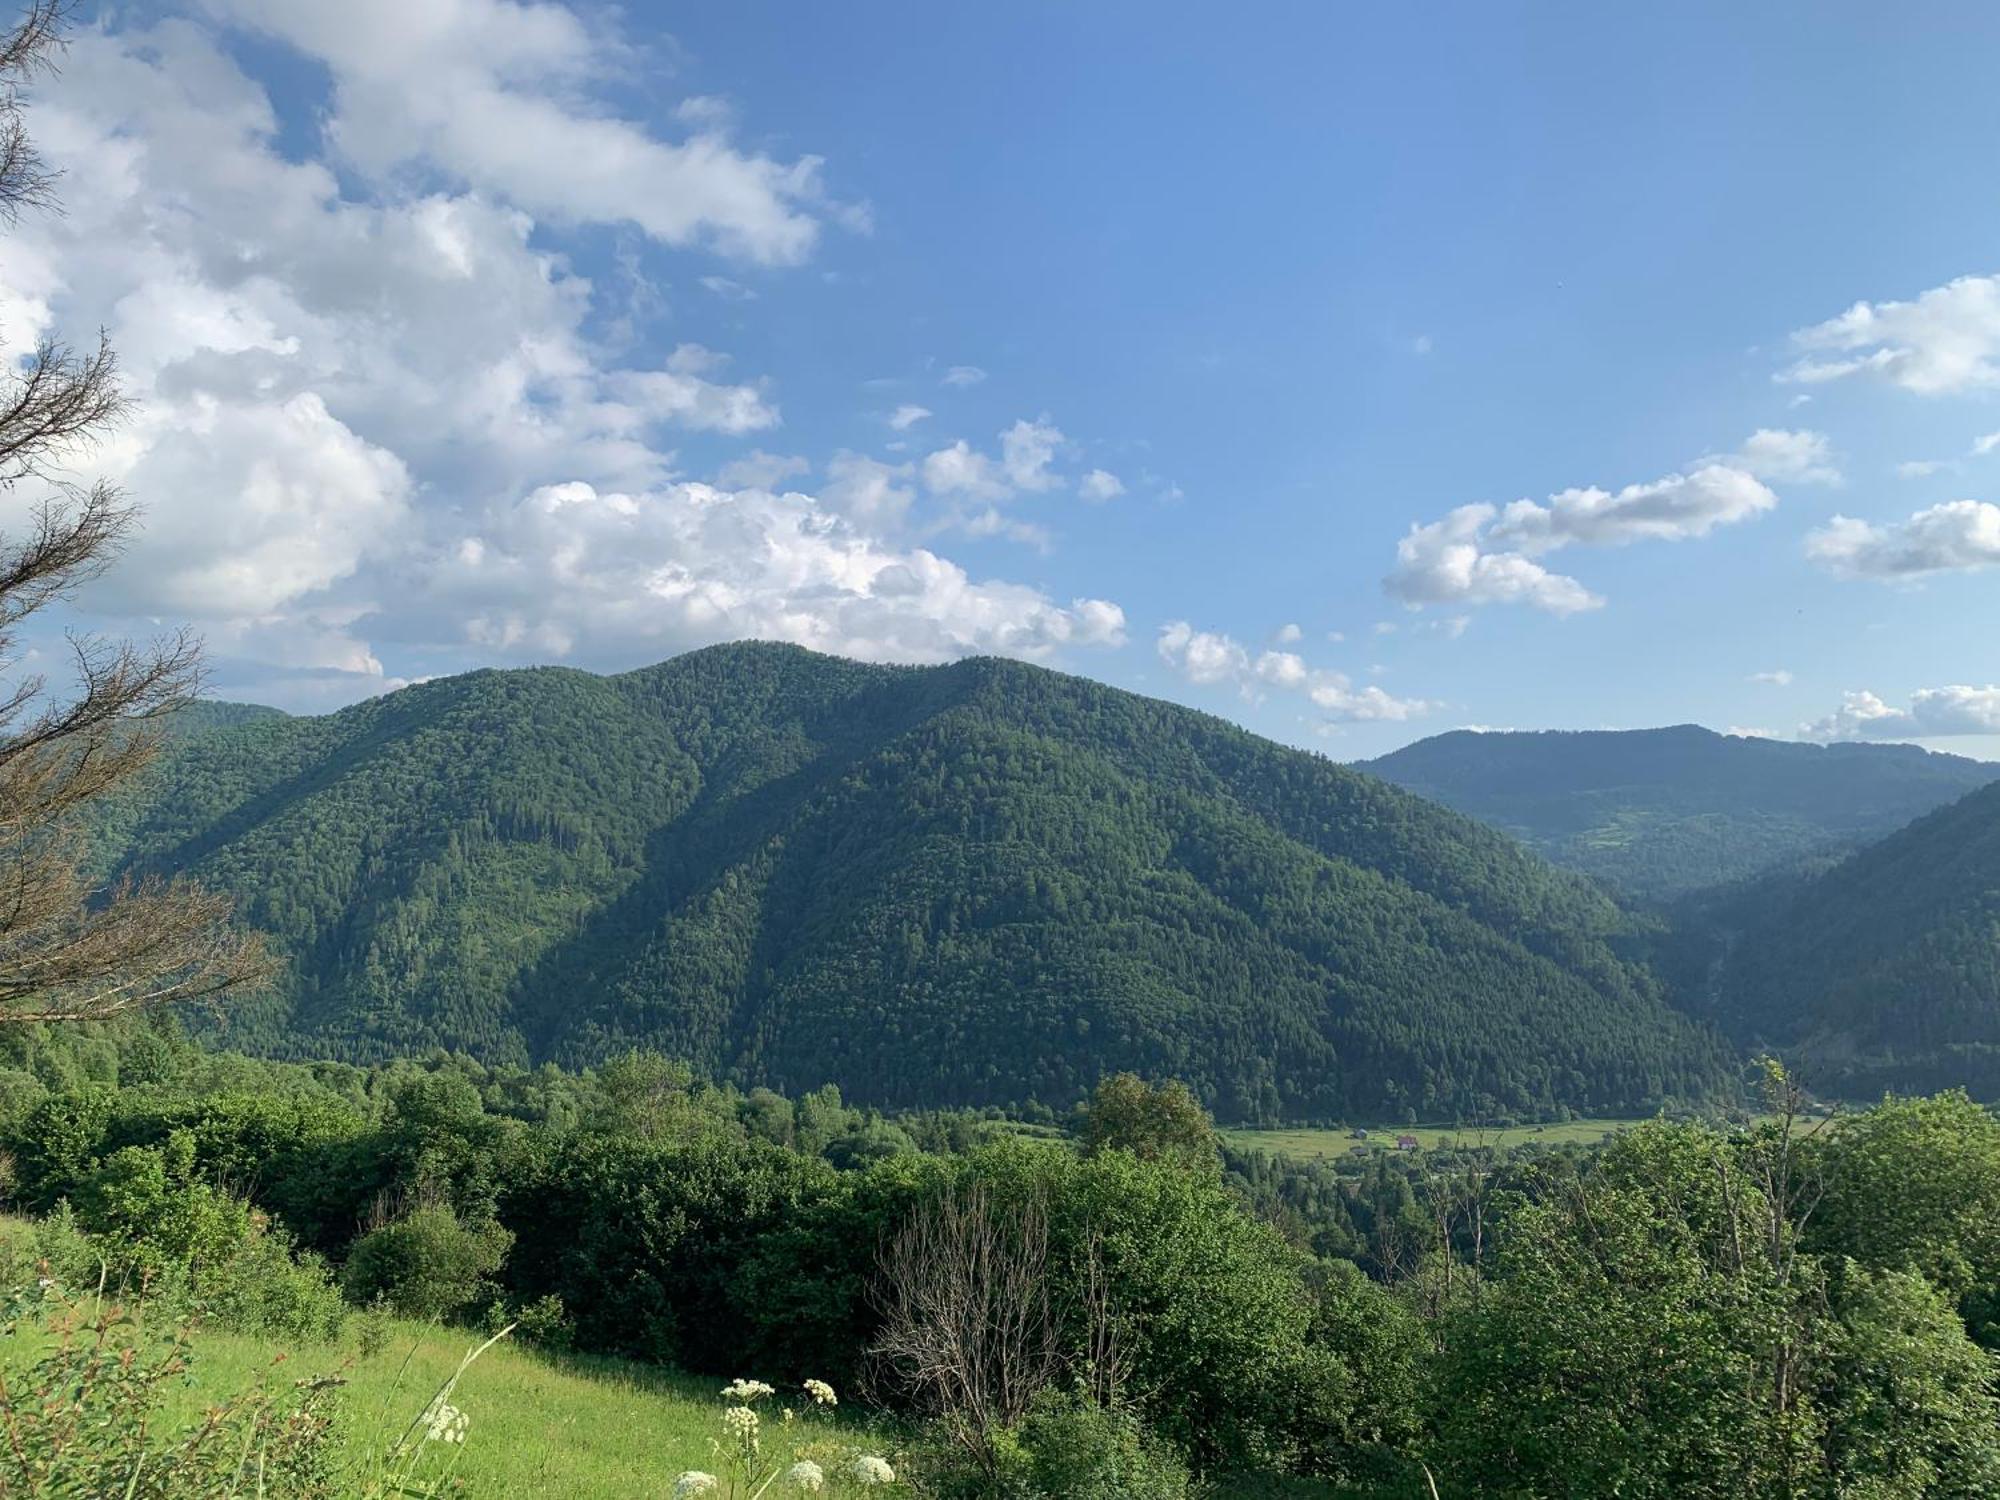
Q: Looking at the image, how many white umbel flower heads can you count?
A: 7